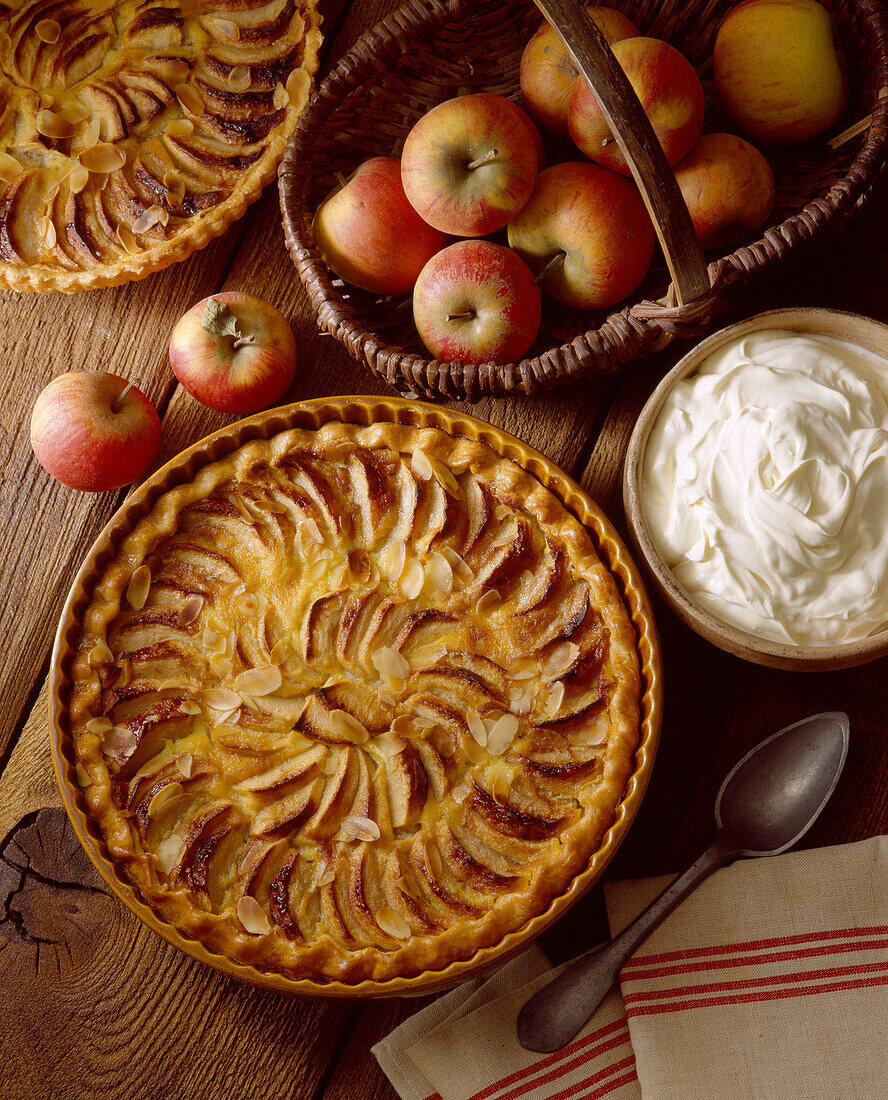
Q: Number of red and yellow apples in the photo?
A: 10